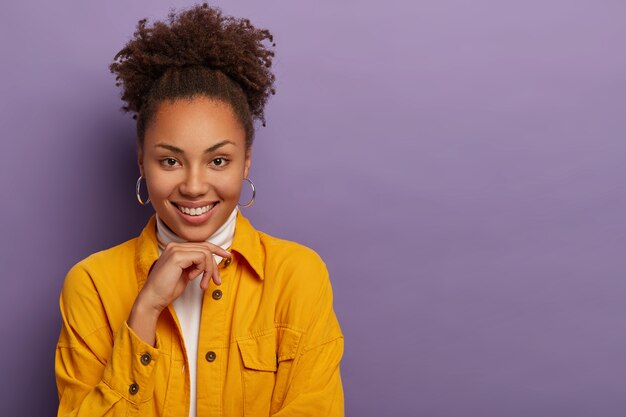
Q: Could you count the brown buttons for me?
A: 5